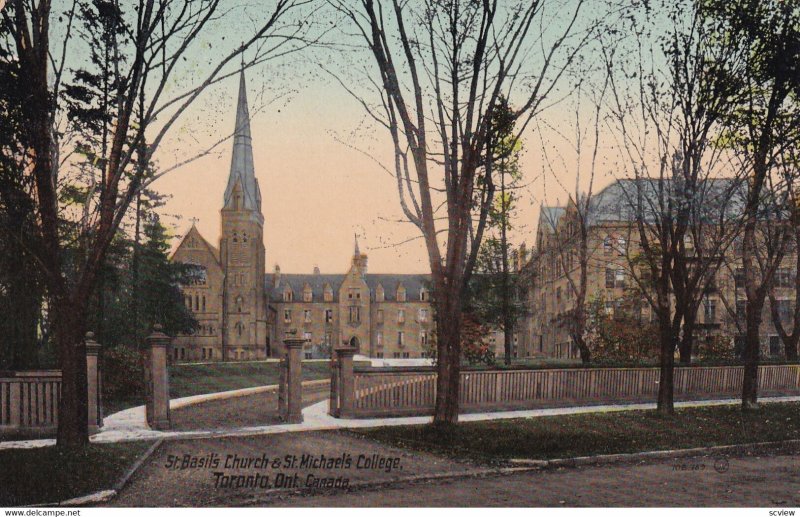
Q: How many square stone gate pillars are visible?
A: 4